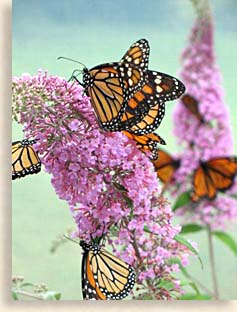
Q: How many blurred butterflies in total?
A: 3